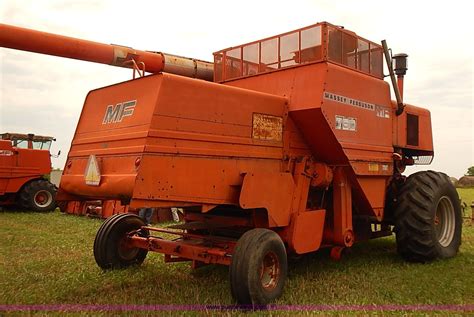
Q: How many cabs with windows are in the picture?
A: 1